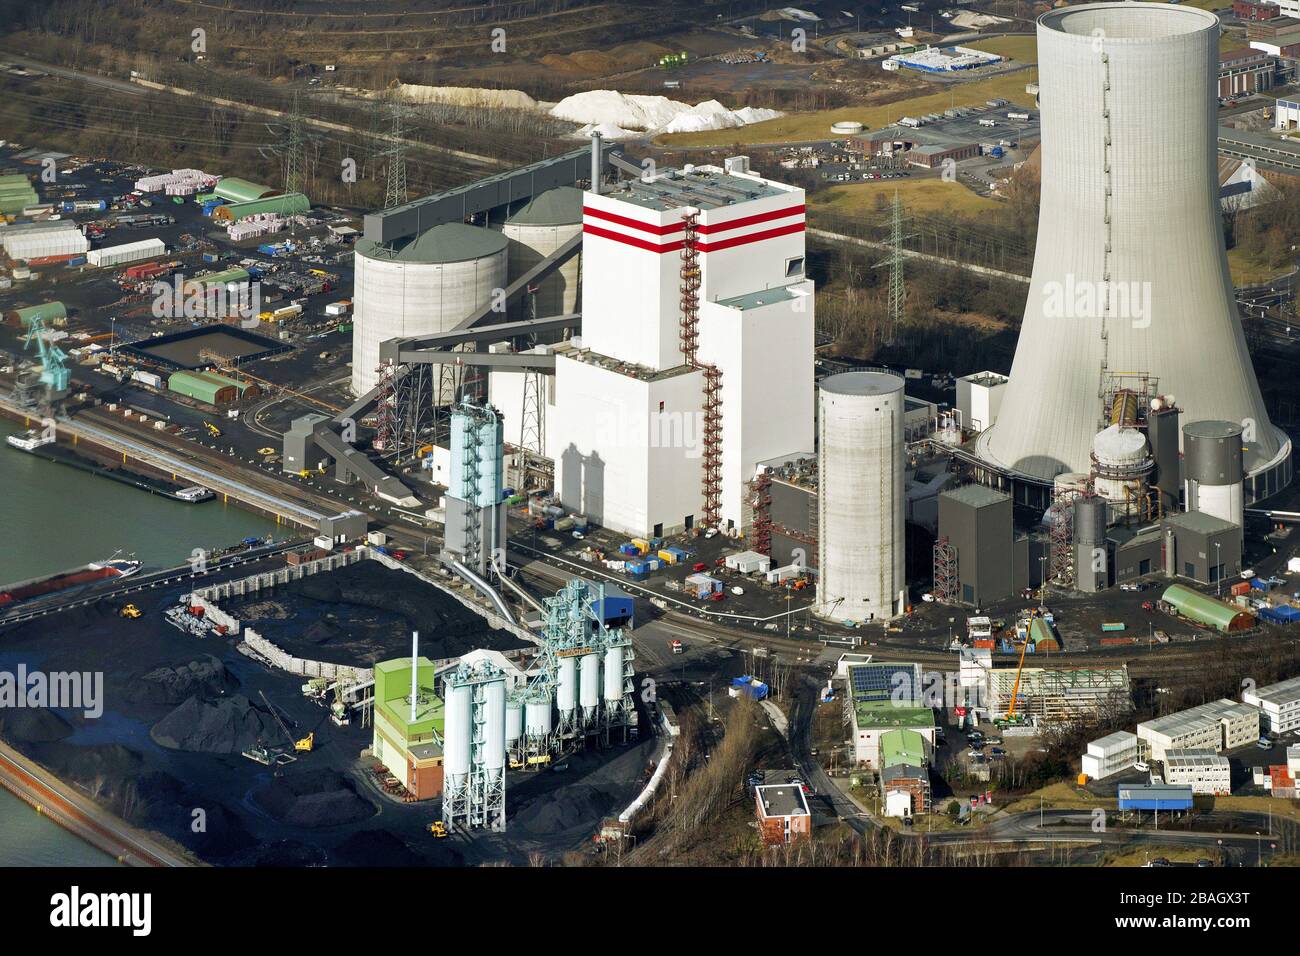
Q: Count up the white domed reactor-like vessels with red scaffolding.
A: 1